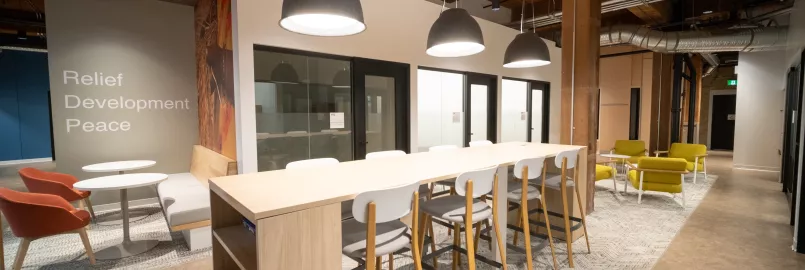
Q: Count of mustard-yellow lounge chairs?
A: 4